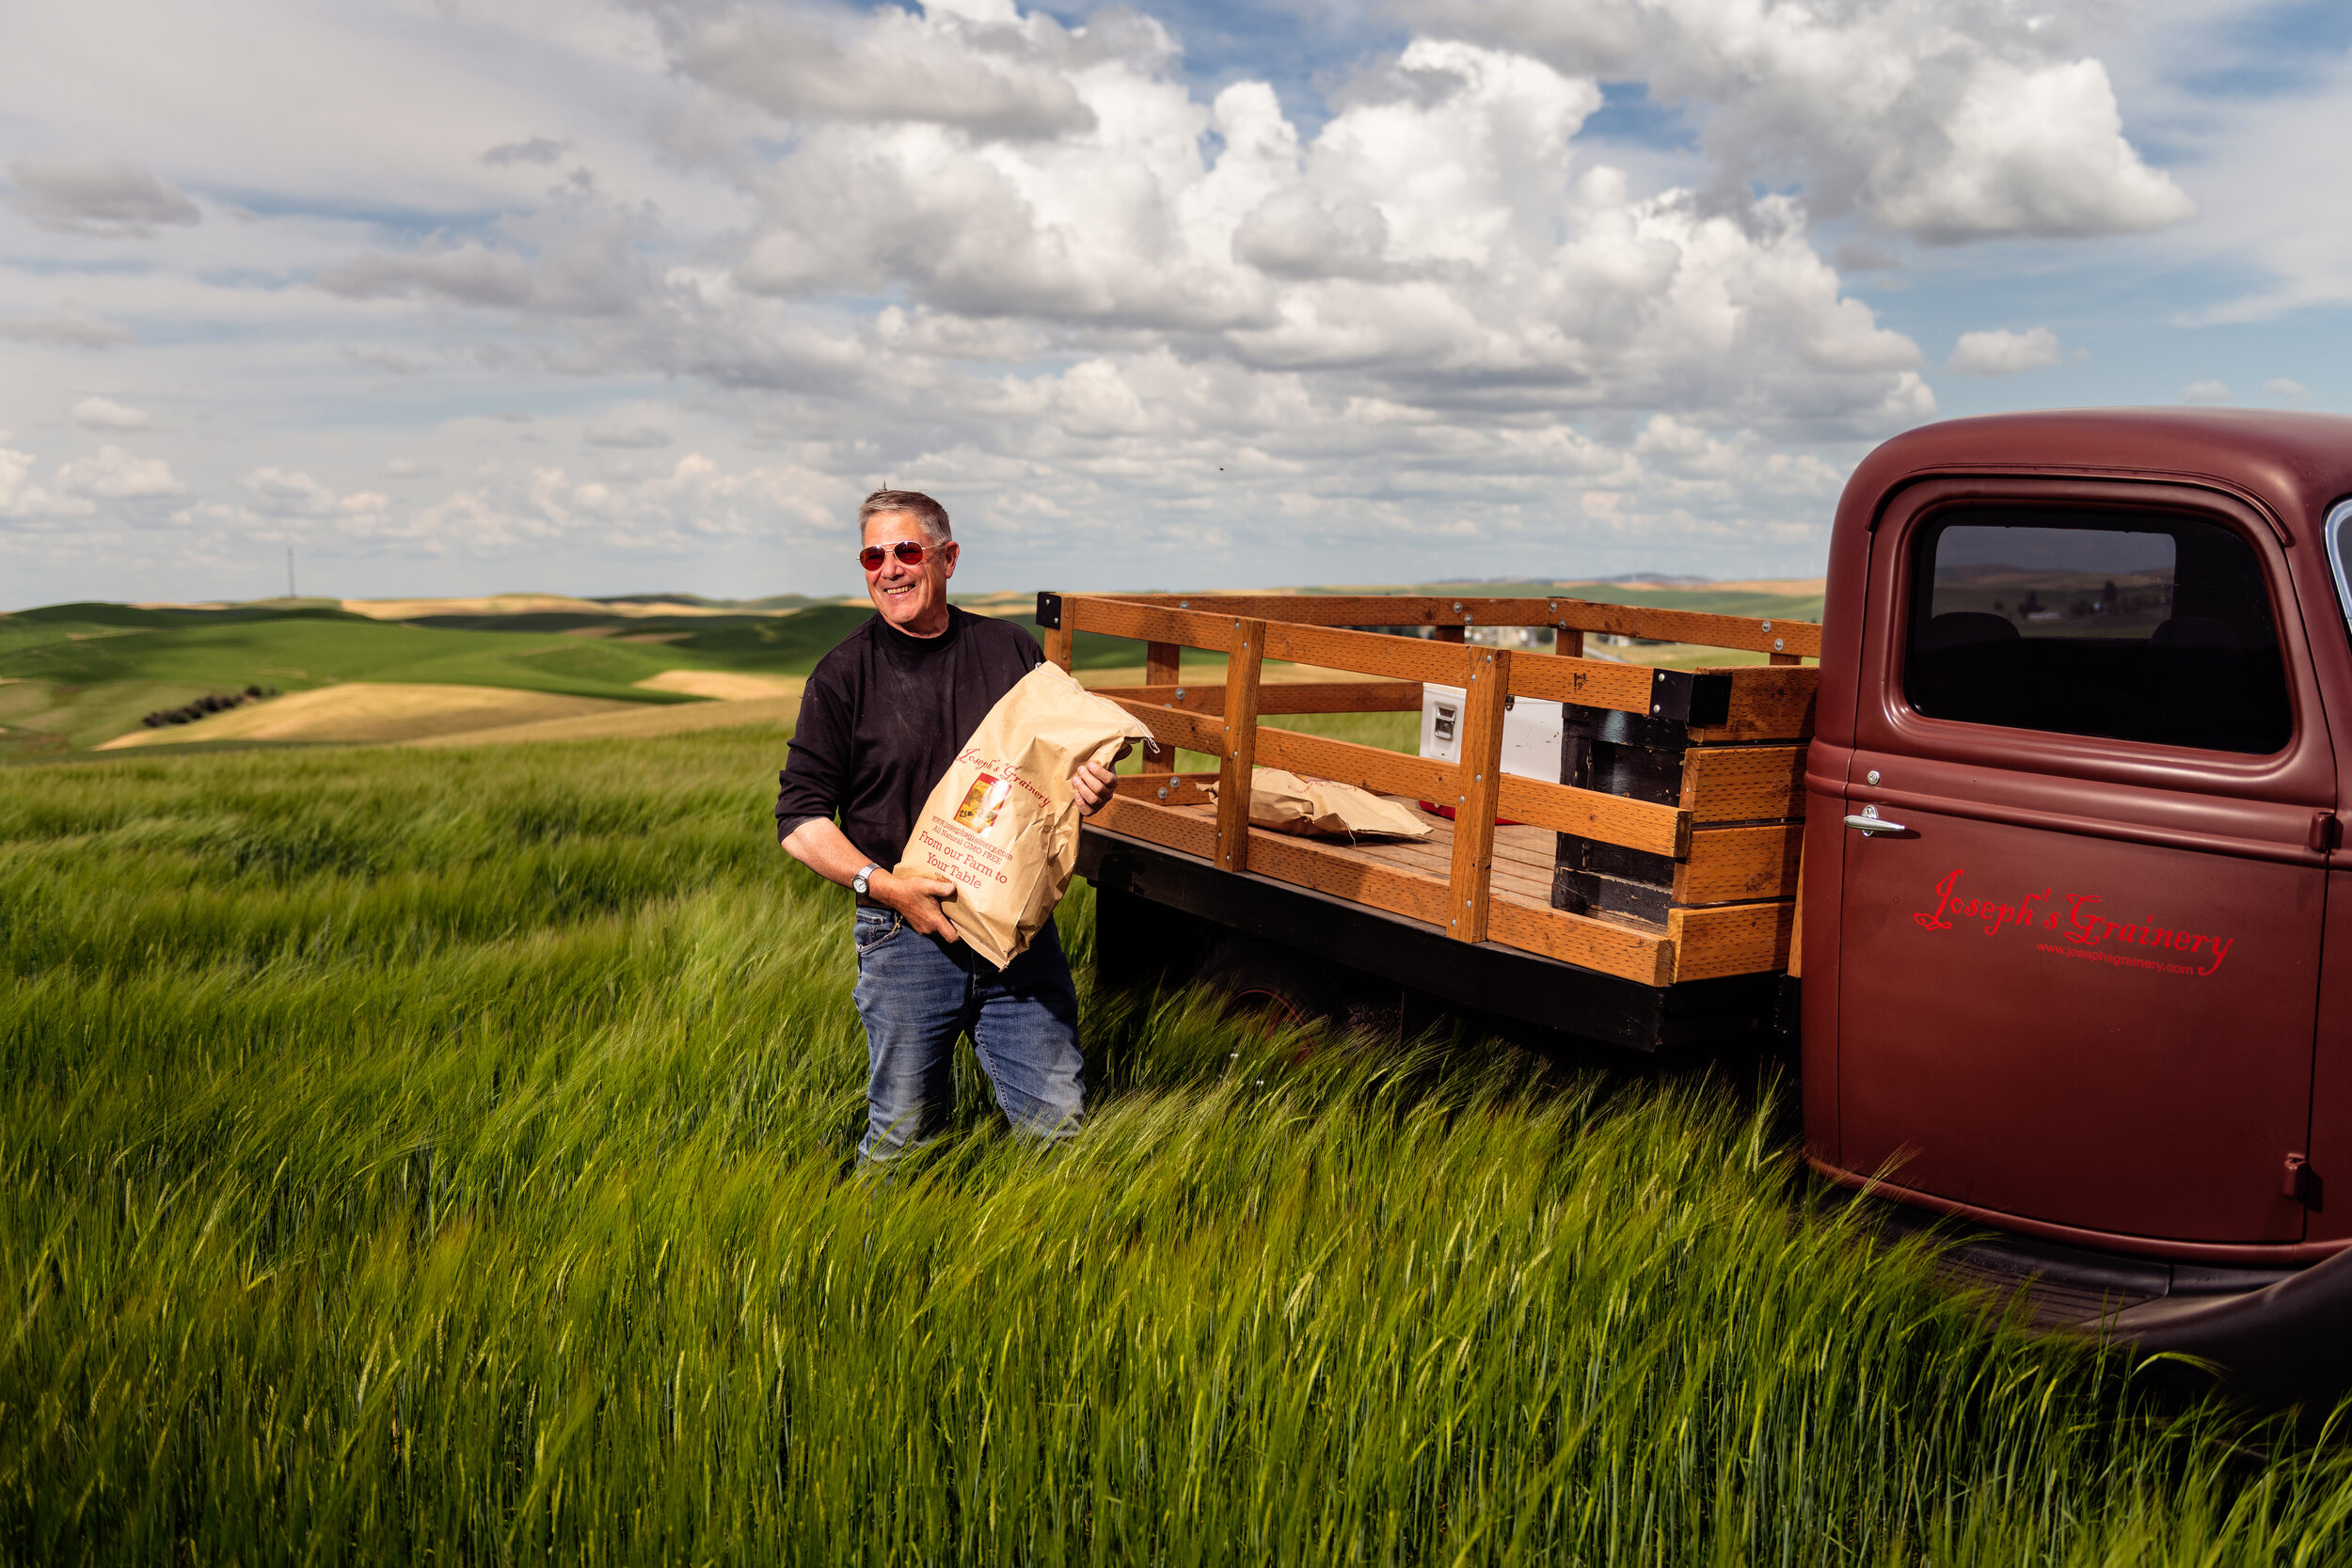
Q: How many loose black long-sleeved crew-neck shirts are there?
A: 1